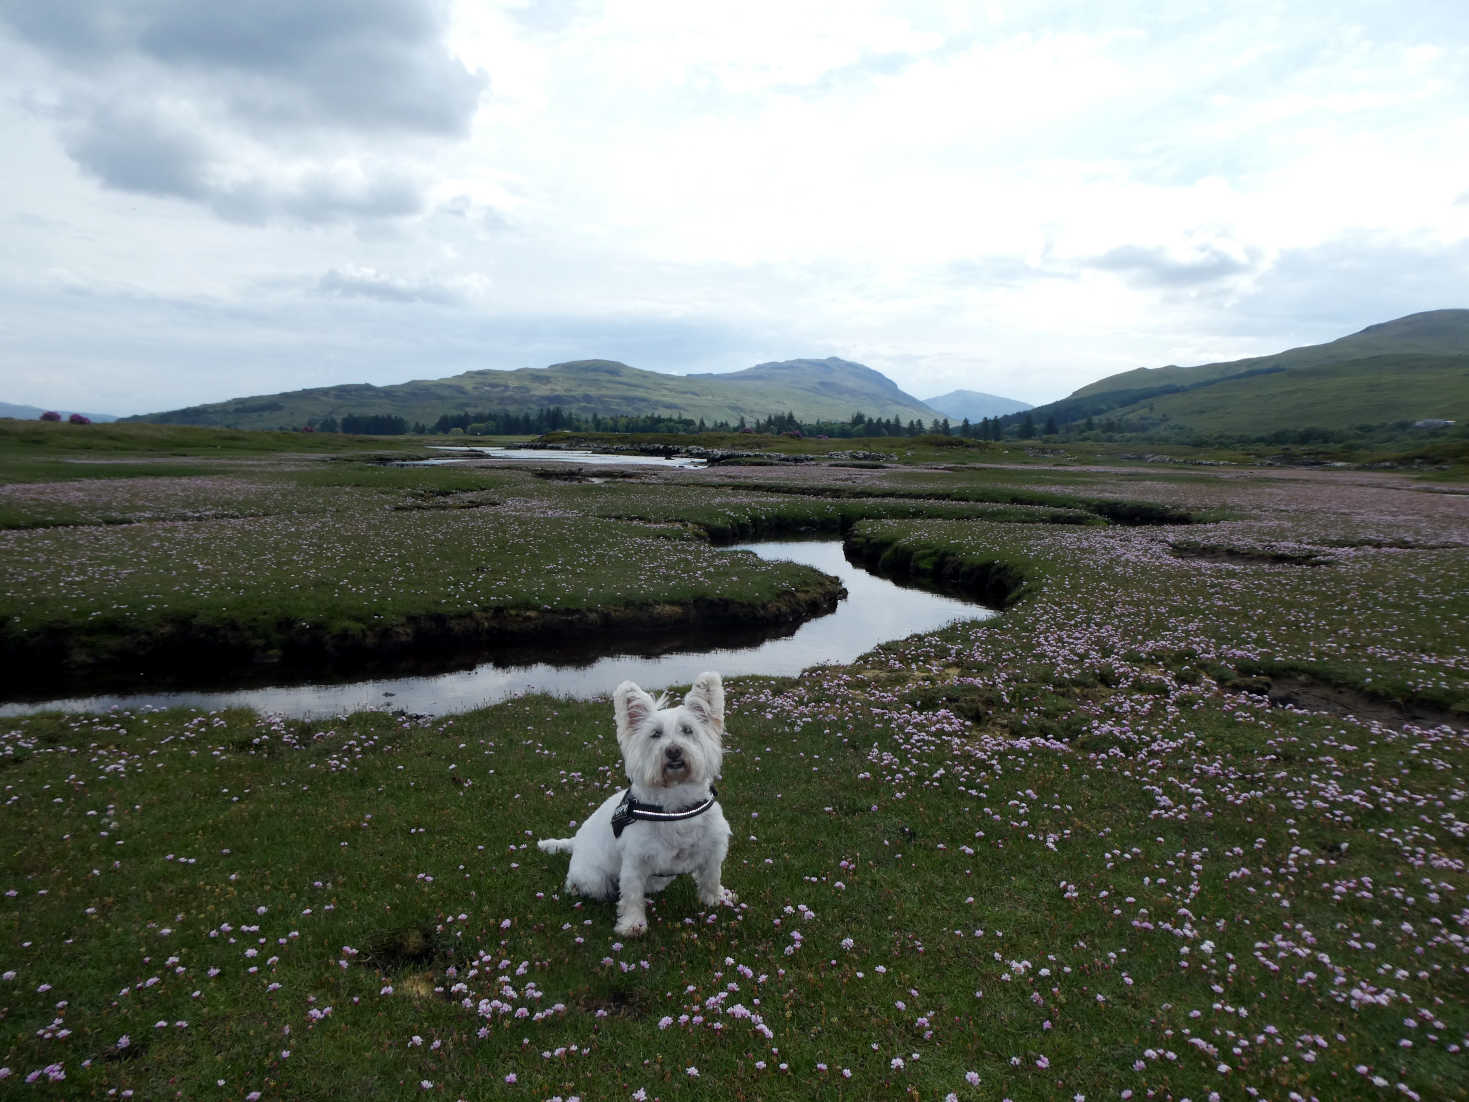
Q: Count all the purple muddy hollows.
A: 0